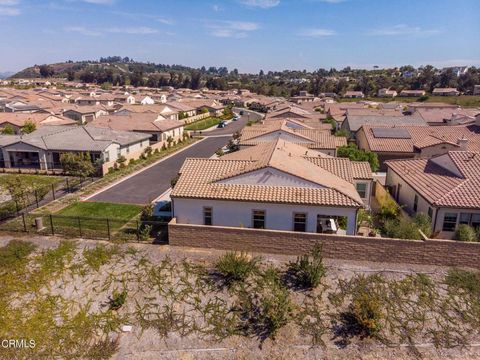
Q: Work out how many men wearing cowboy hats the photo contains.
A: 0